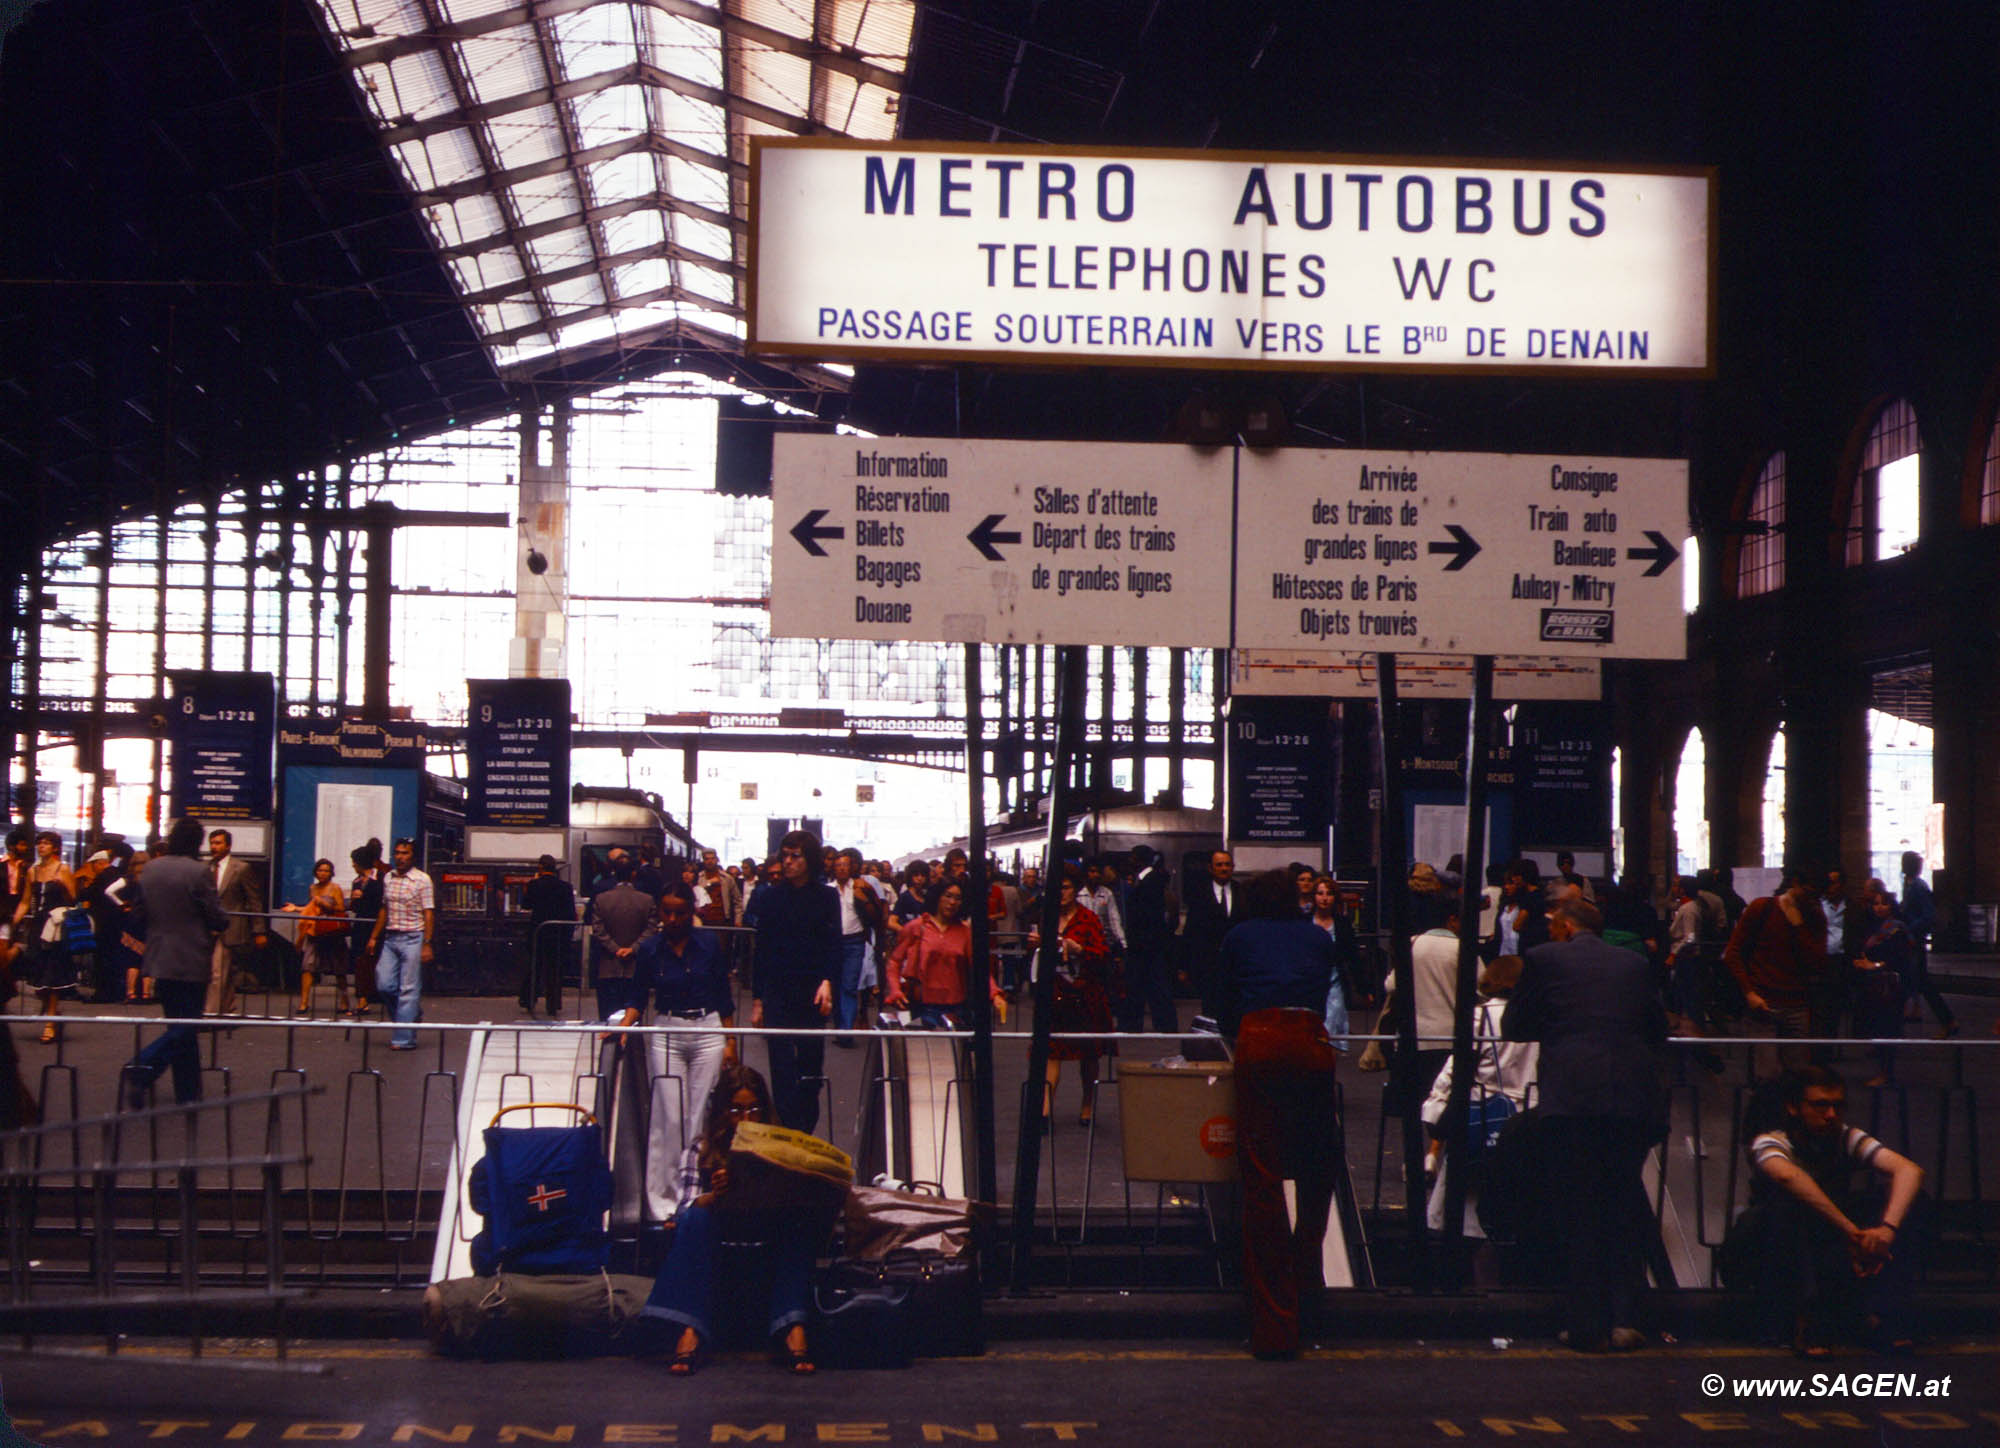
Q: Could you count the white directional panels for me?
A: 2